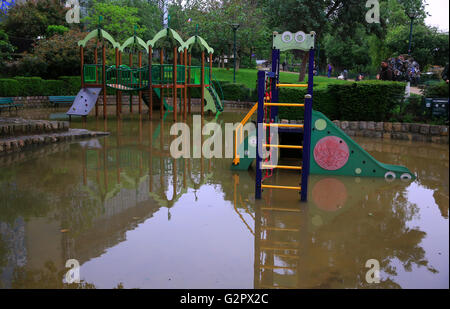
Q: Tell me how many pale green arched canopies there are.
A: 4